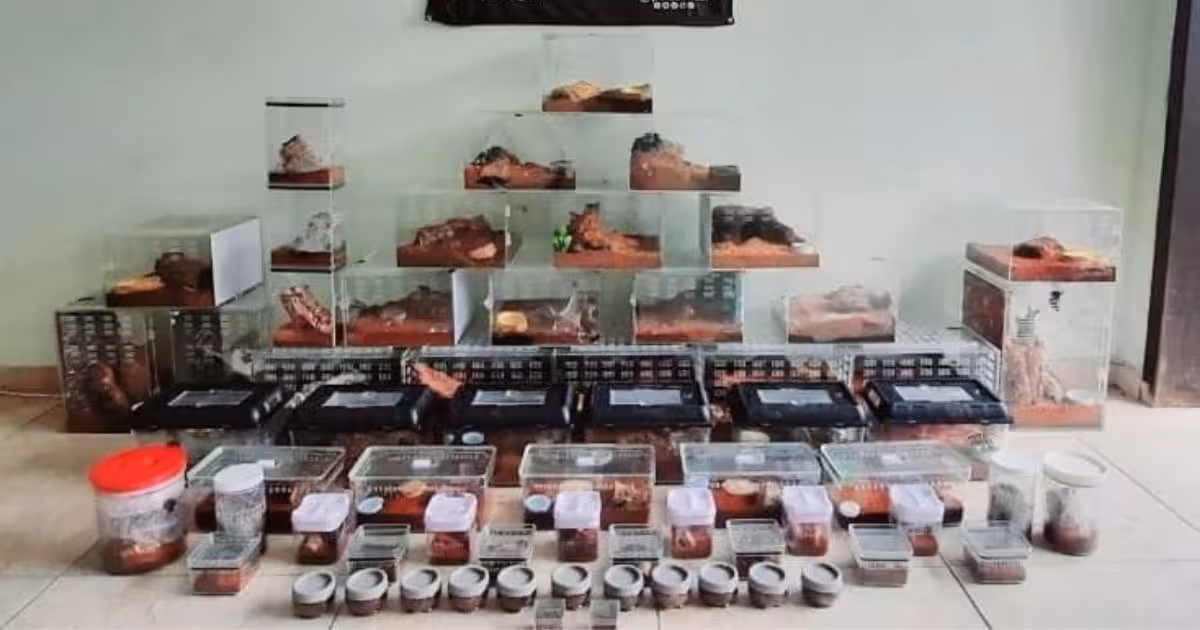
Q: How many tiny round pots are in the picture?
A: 11